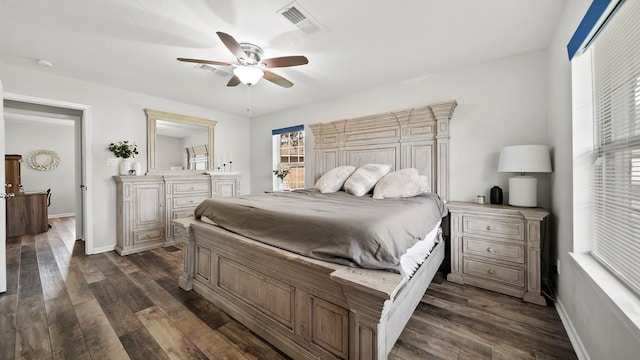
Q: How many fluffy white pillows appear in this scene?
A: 3